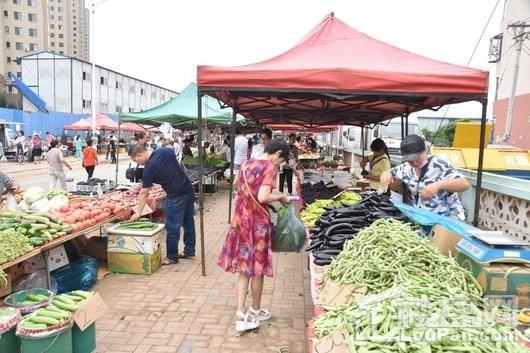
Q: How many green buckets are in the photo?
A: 4